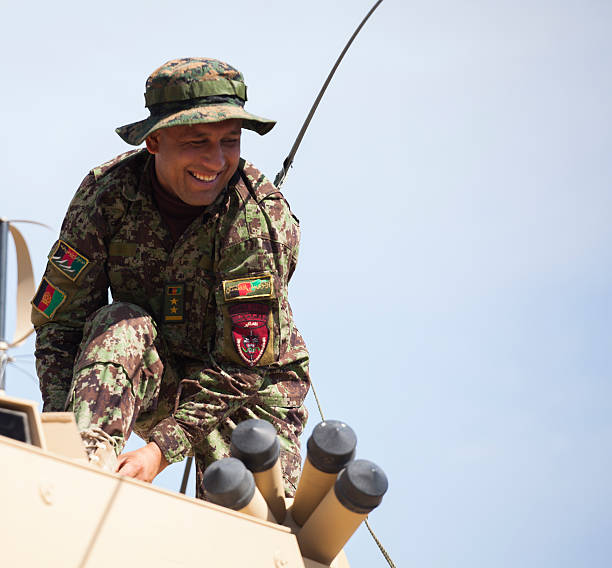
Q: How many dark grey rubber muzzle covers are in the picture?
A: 4